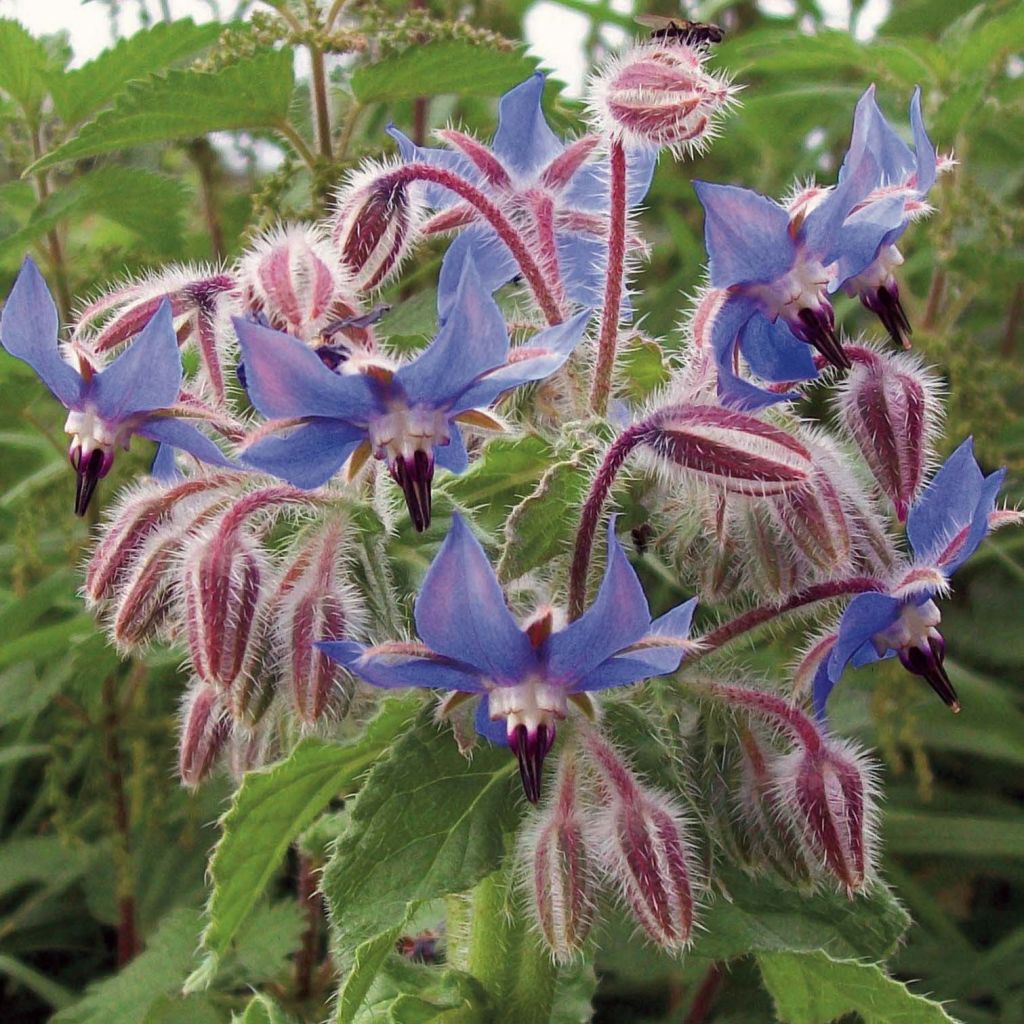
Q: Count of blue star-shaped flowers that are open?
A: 7